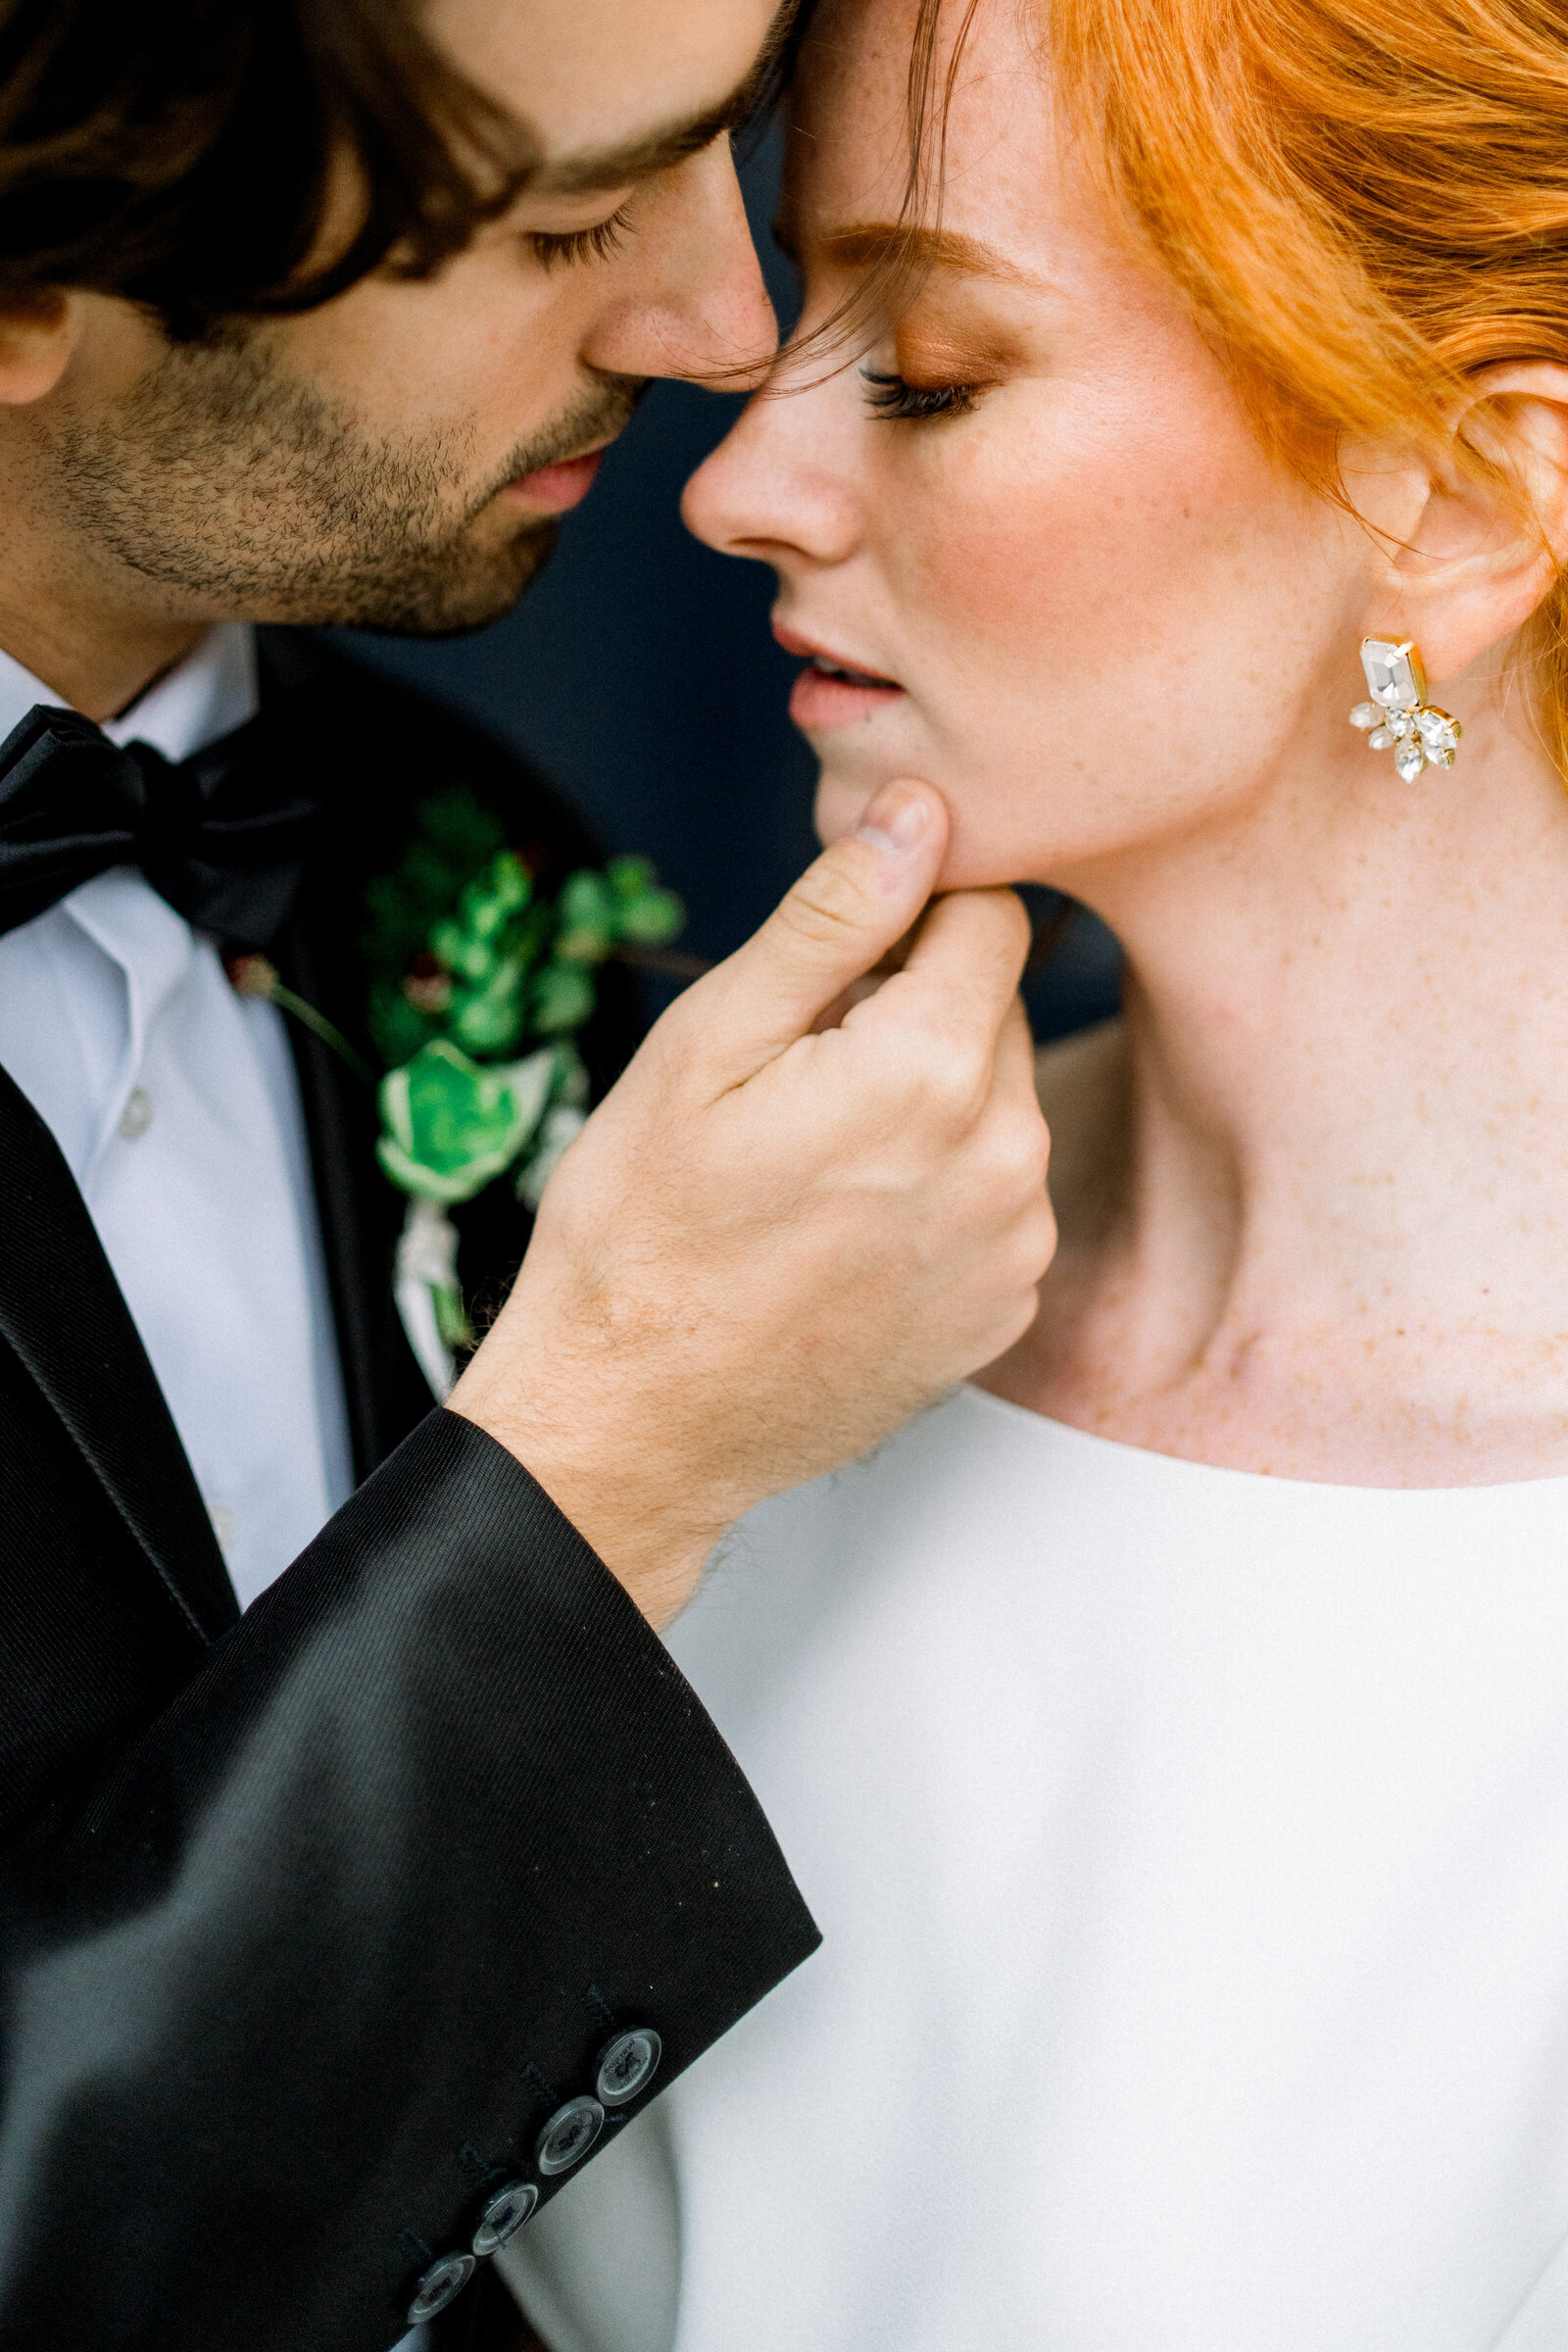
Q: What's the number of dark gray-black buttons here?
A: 4